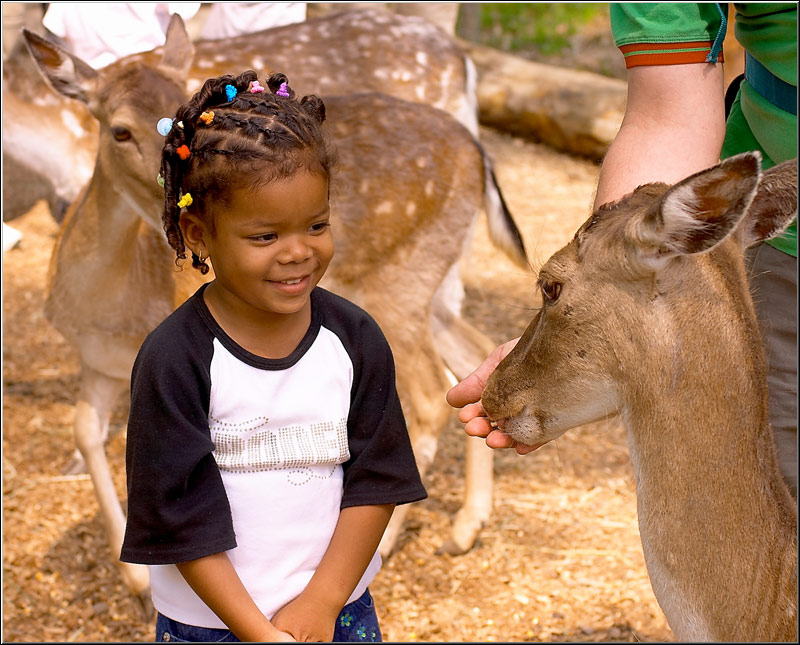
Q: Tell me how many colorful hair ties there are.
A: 8